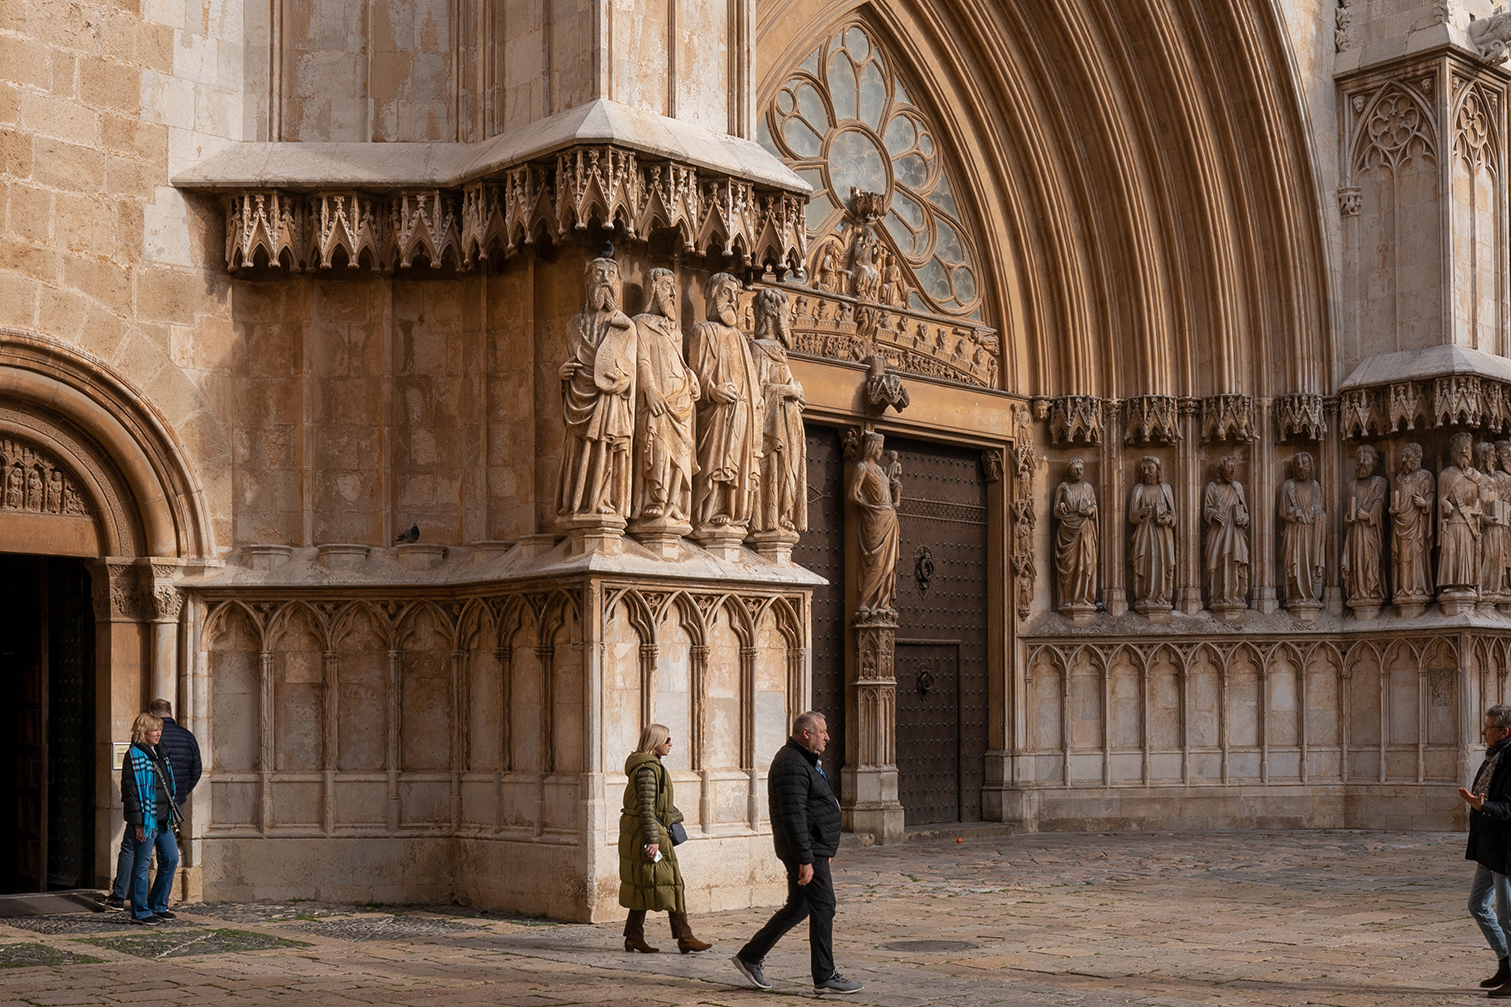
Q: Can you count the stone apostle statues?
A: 13